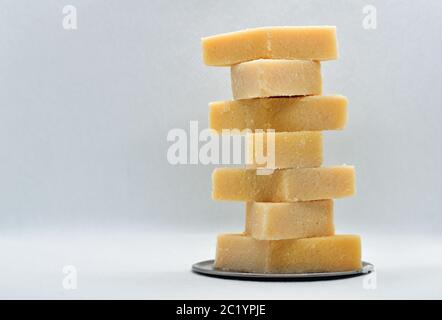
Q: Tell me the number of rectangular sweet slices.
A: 7